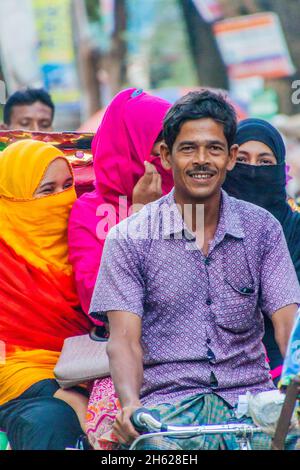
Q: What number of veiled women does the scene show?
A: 3